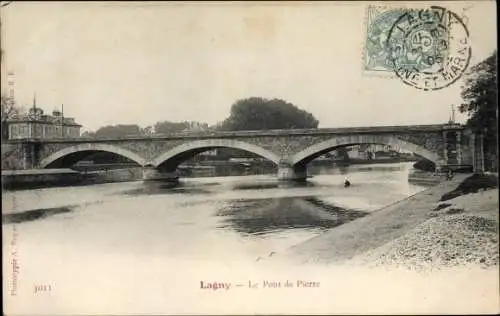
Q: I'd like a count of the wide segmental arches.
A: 3